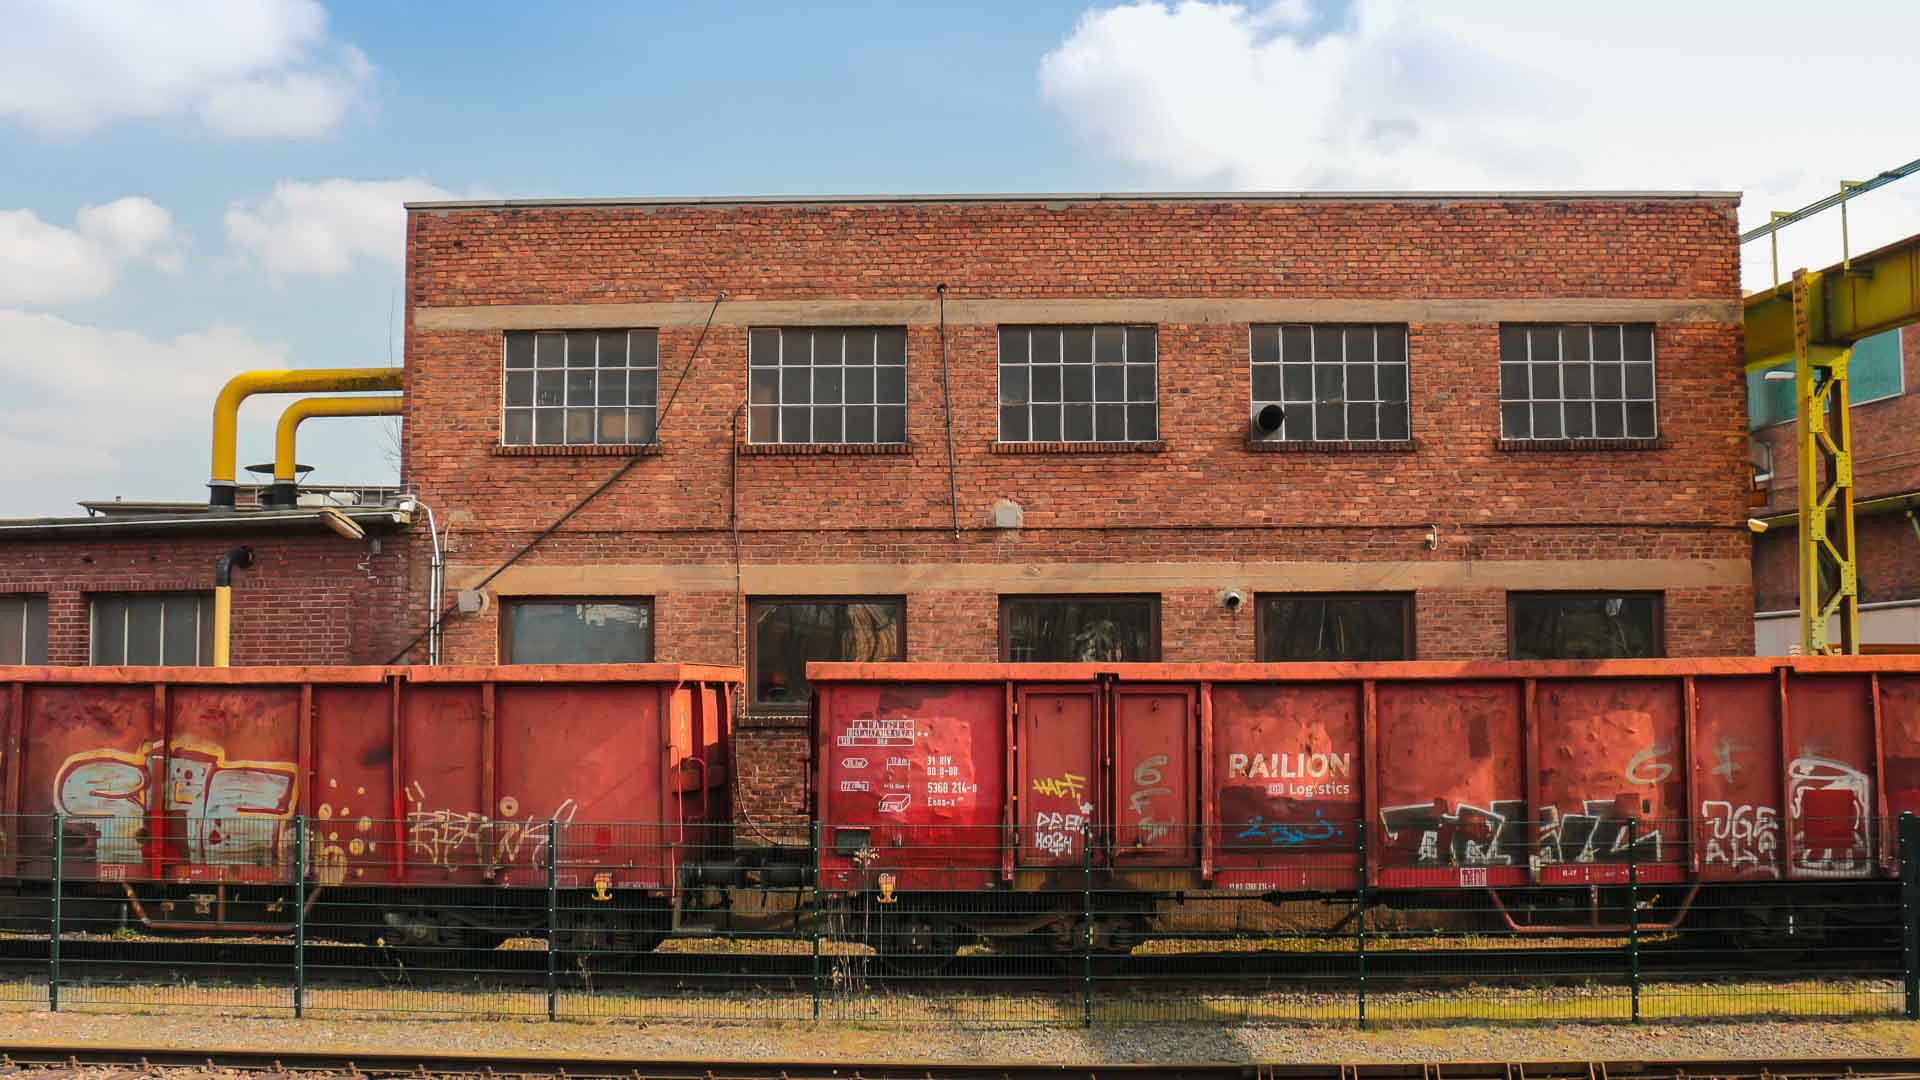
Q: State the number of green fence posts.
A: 8